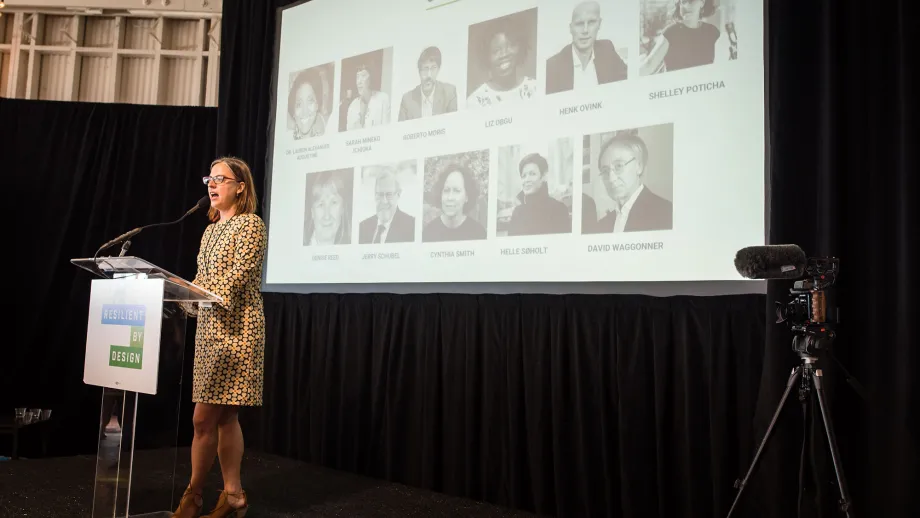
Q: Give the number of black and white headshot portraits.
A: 11